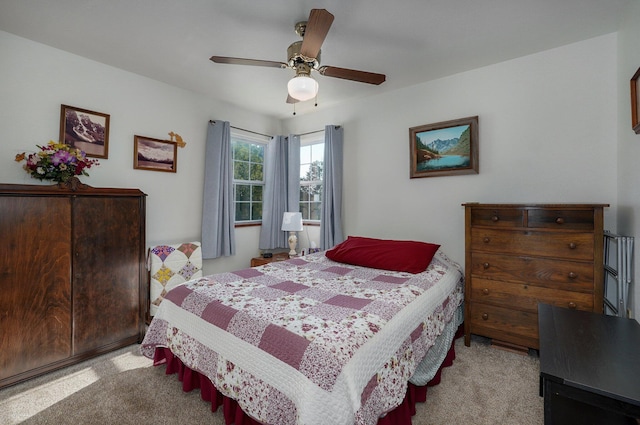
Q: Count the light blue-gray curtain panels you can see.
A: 4